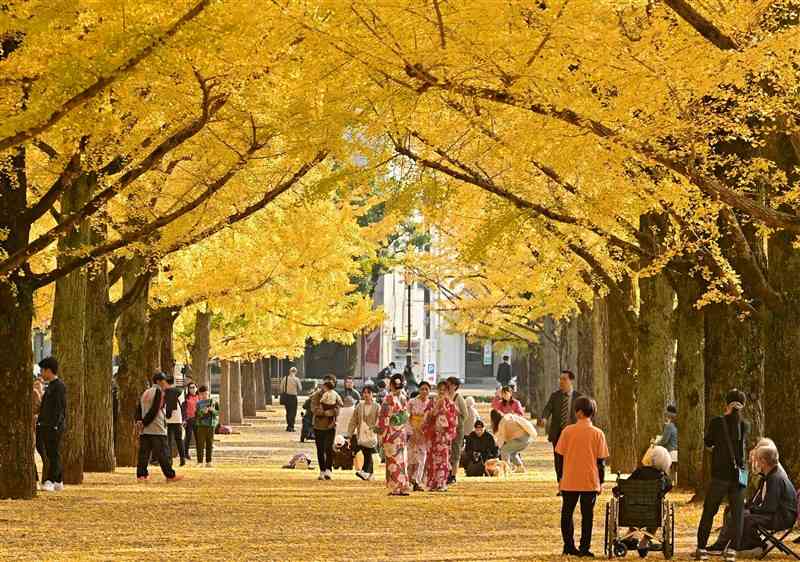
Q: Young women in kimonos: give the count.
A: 3